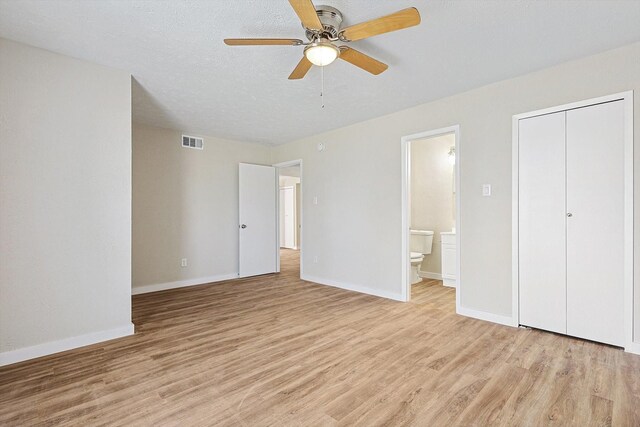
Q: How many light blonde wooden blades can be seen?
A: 5